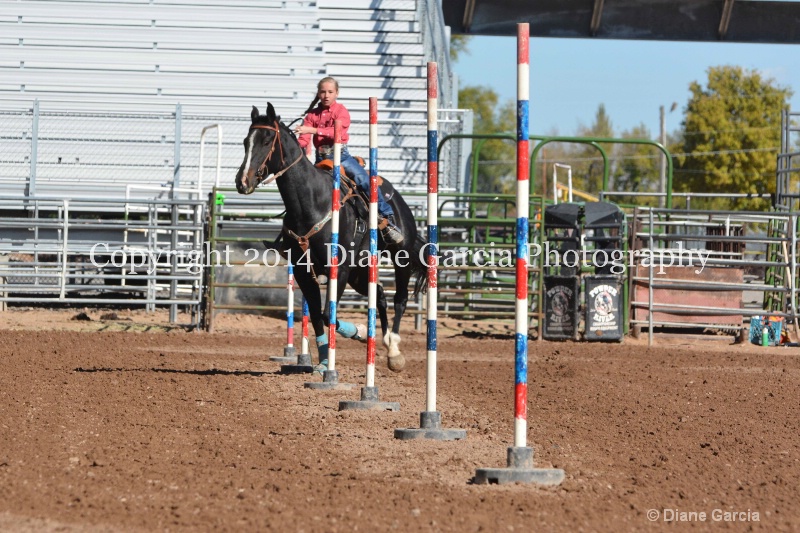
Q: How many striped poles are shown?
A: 6